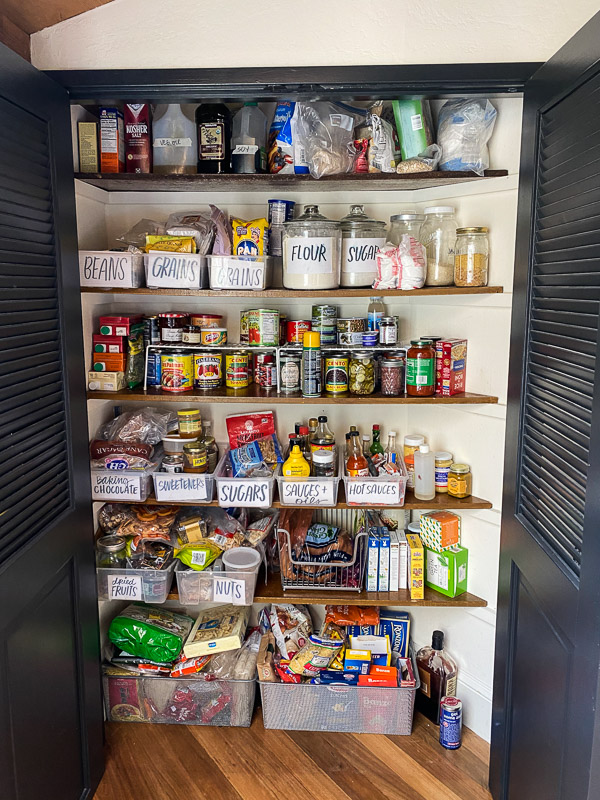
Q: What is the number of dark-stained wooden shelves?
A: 5